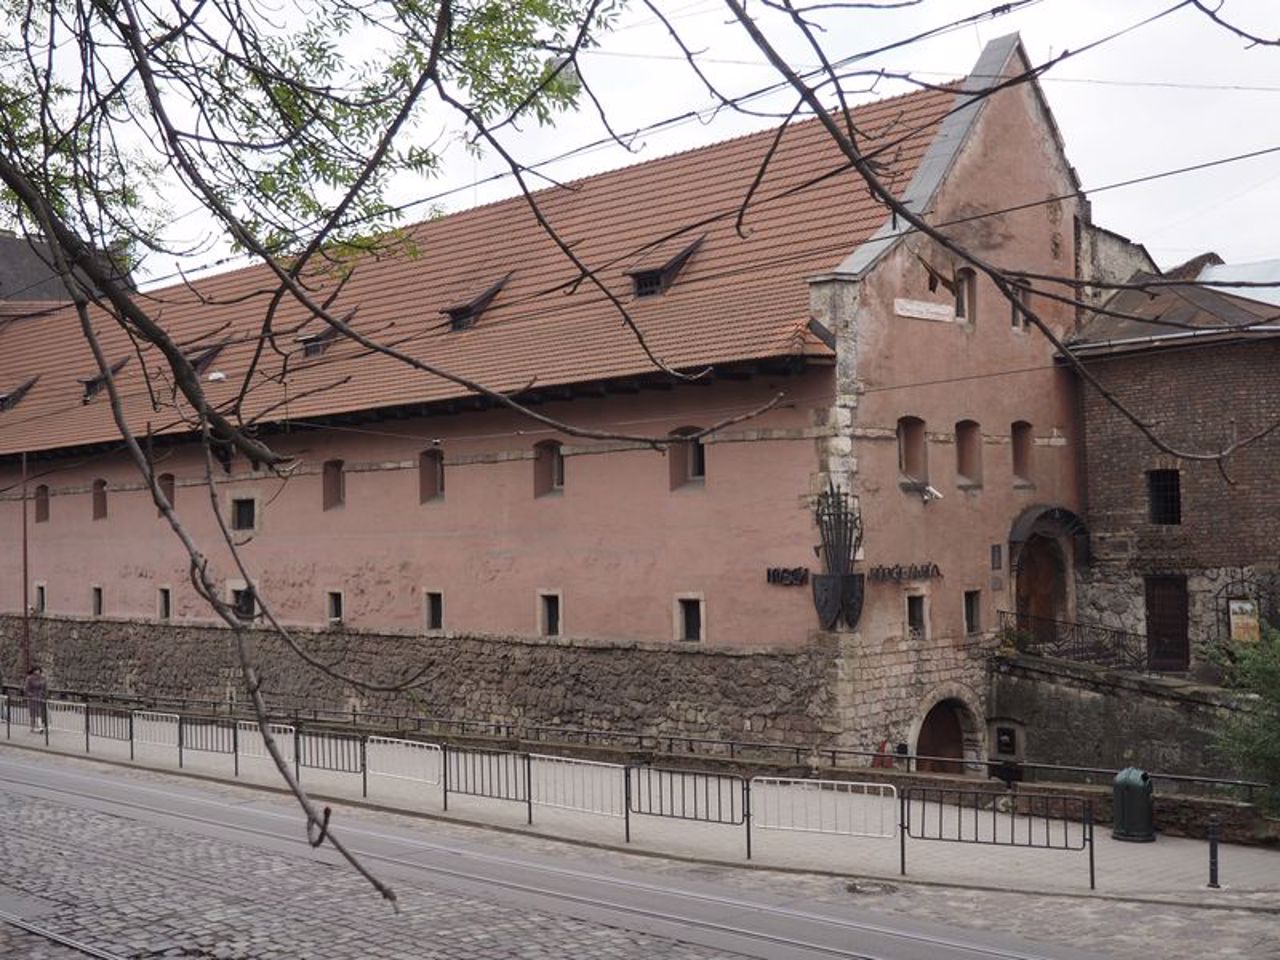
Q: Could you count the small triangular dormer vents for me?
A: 6